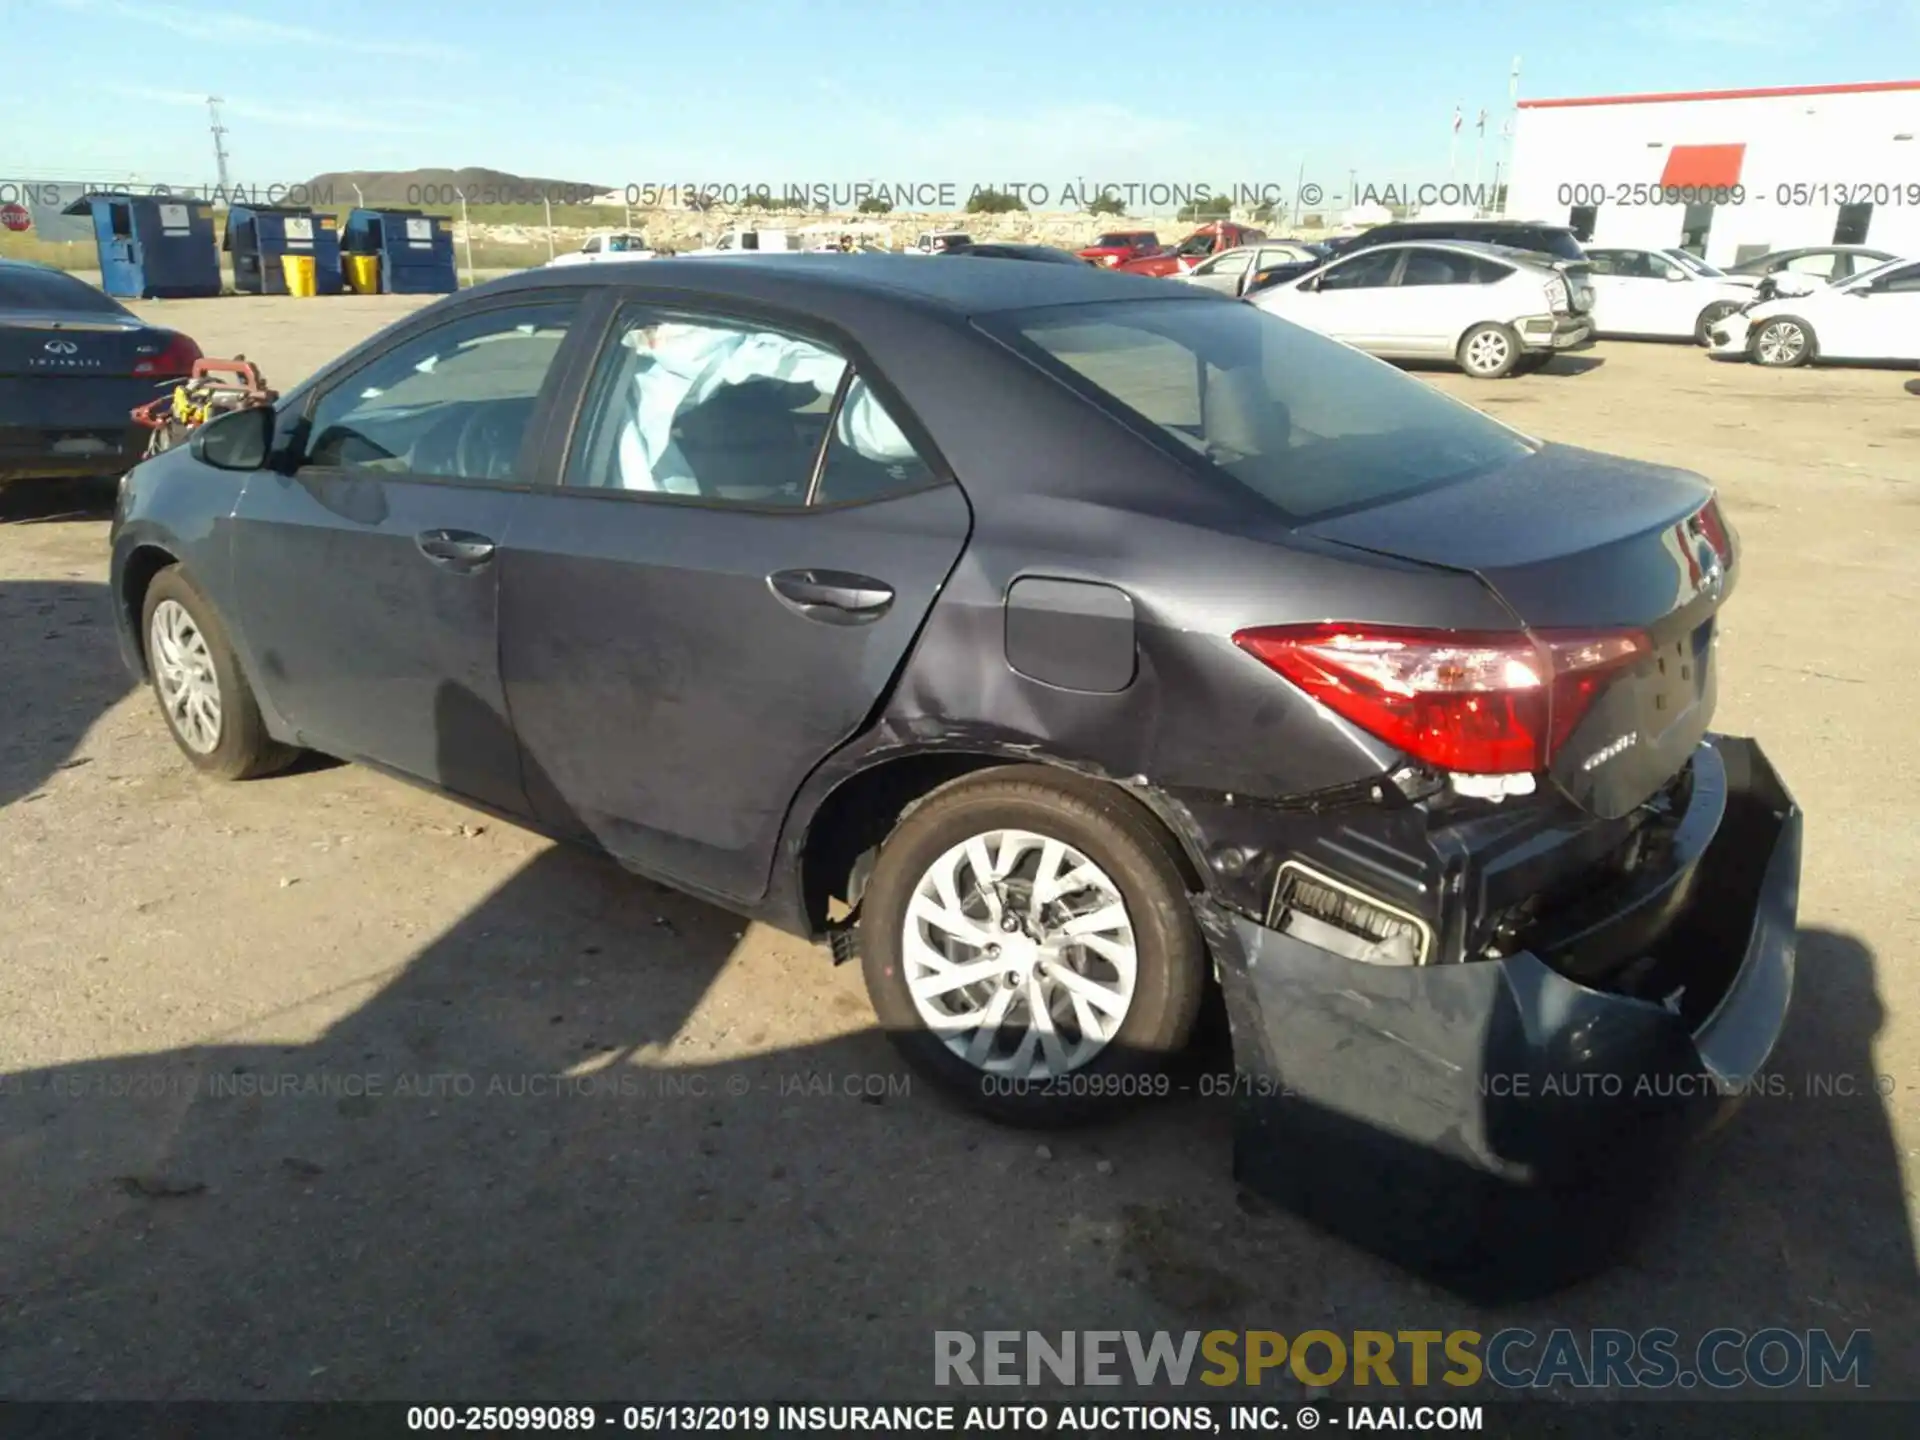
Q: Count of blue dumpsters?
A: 3